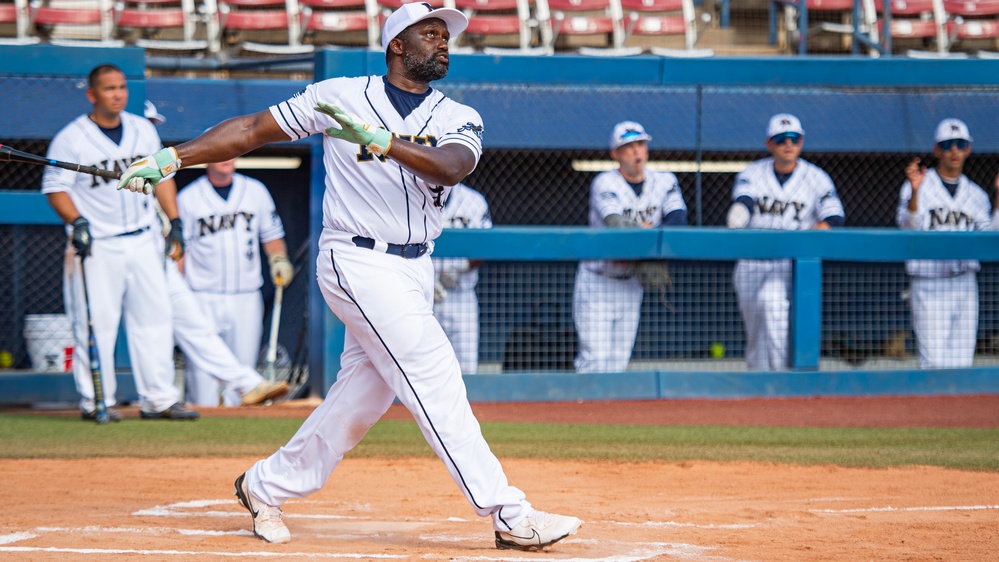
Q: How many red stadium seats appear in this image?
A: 12